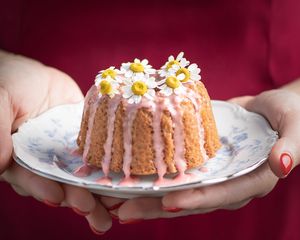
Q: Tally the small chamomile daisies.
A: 7